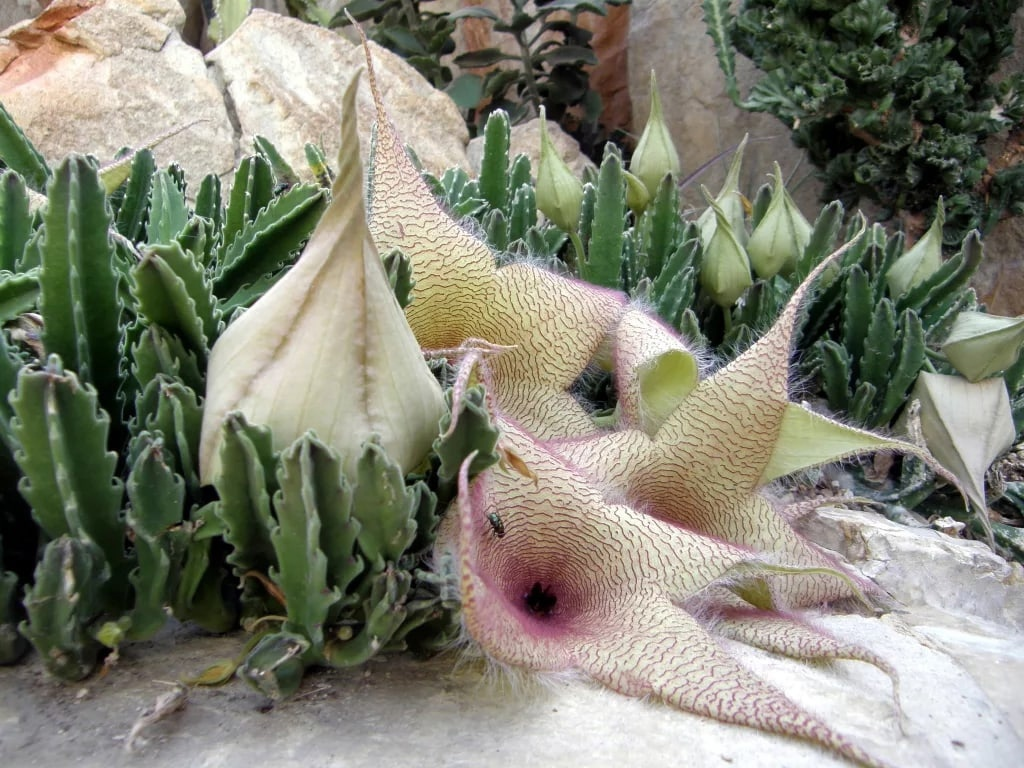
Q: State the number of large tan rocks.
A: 2